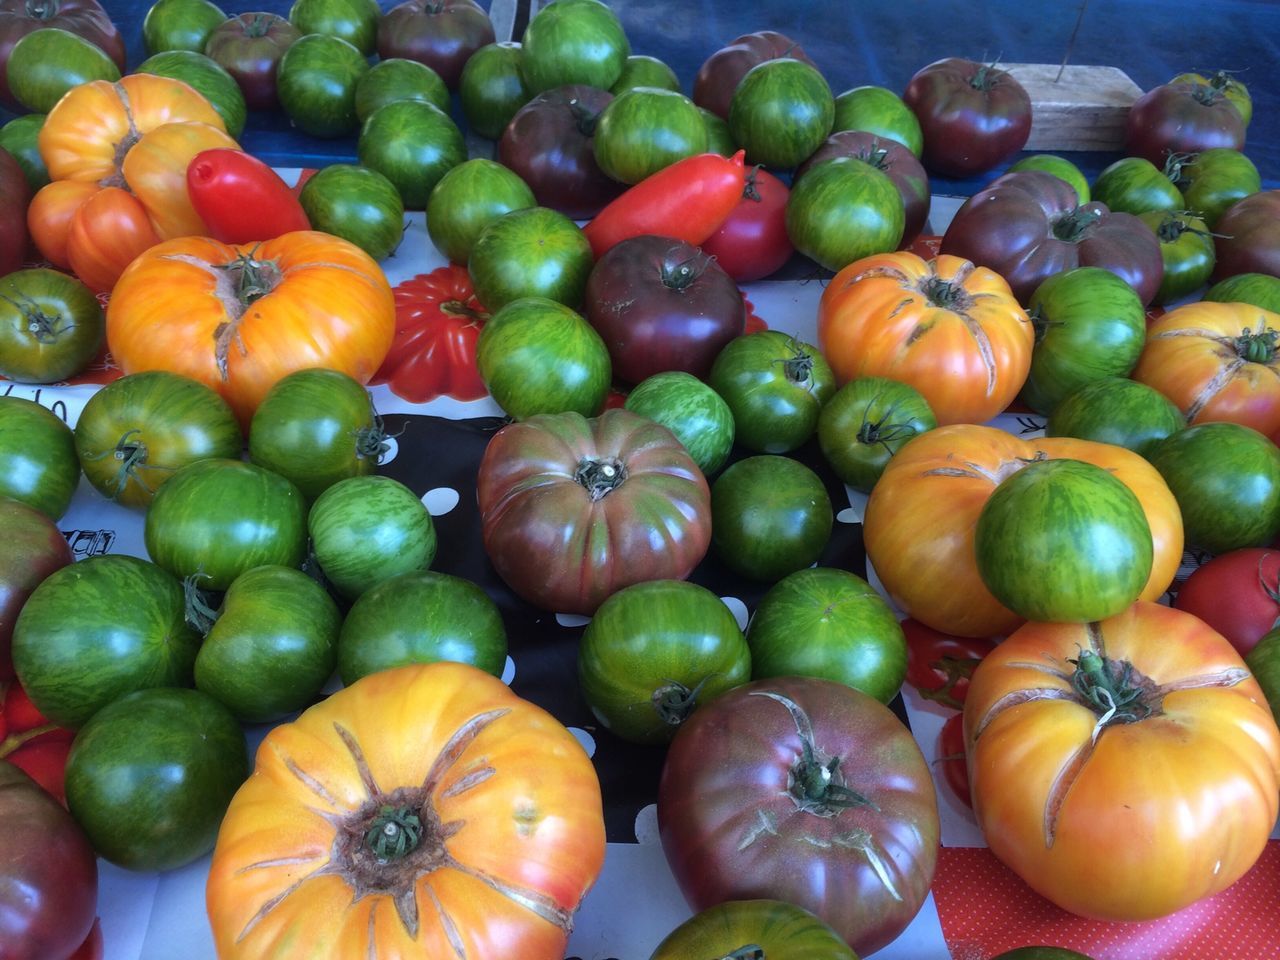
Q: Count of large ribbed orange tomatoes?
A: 7